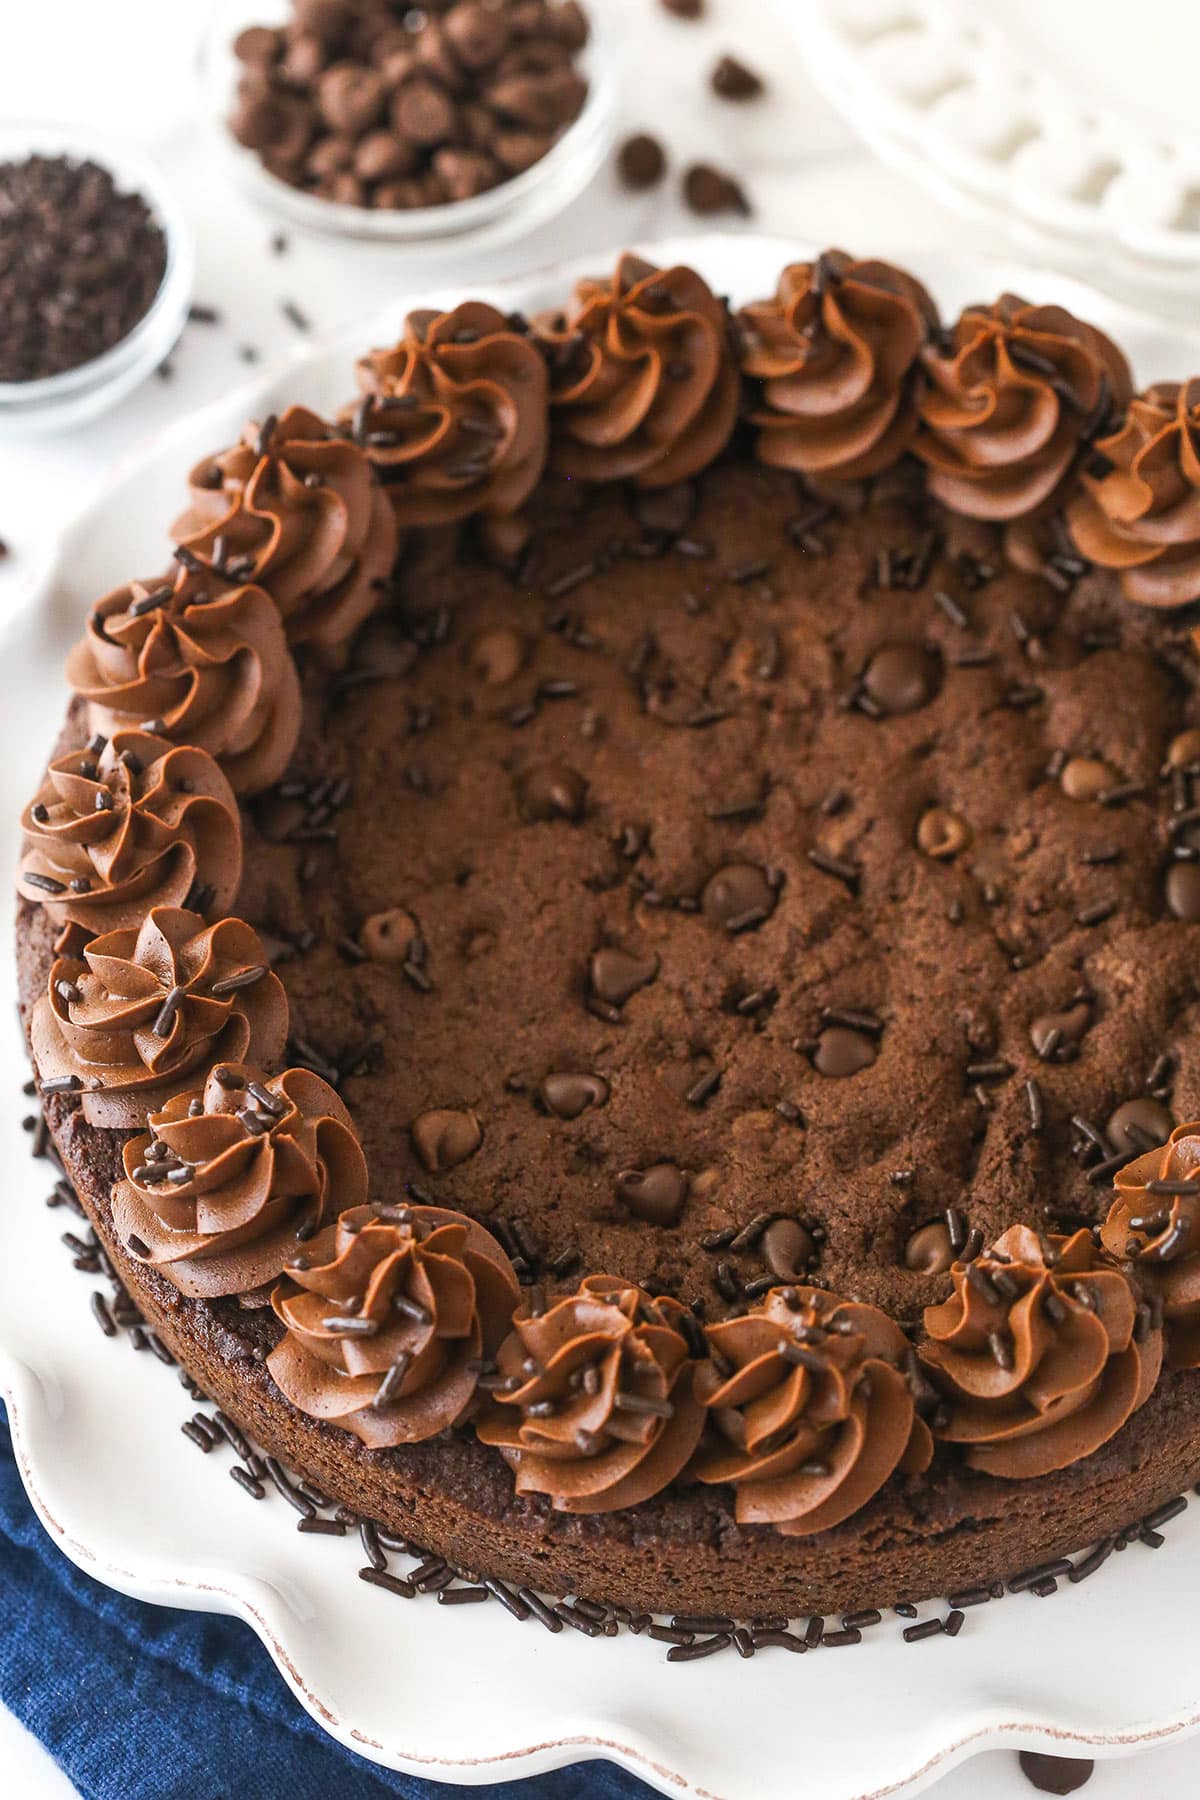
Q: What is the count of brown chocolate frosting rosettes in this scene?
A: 15